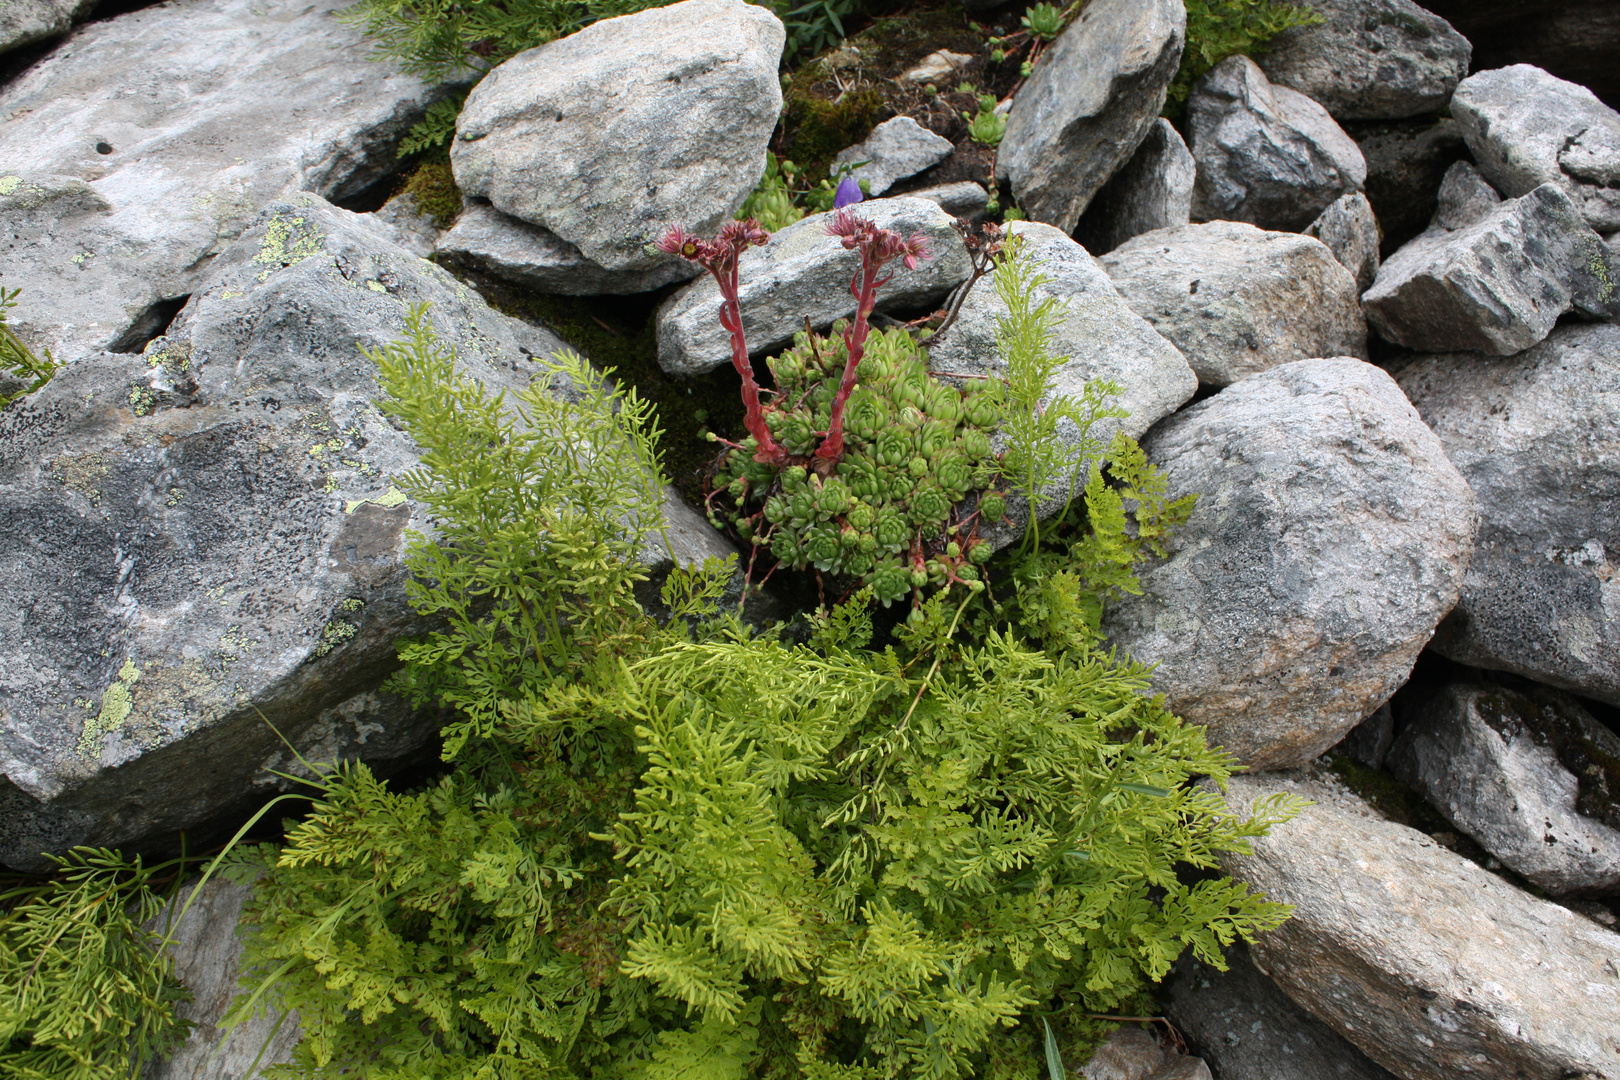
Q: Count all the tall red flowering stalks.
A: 2